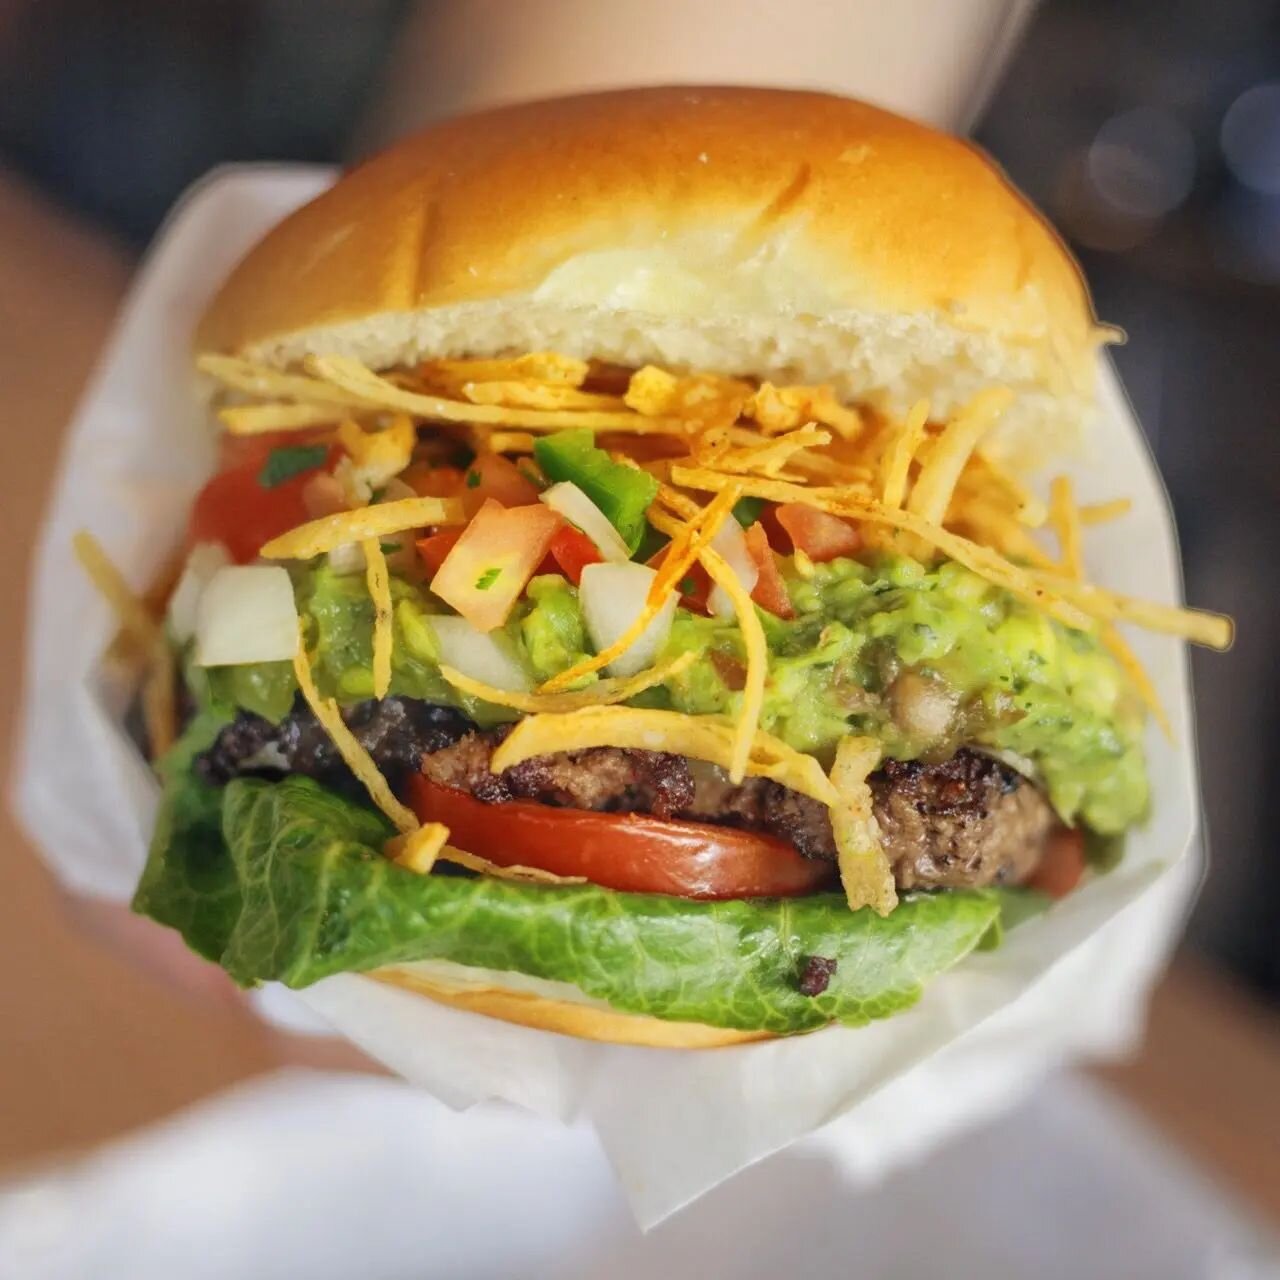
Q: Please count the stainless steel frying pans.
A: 0